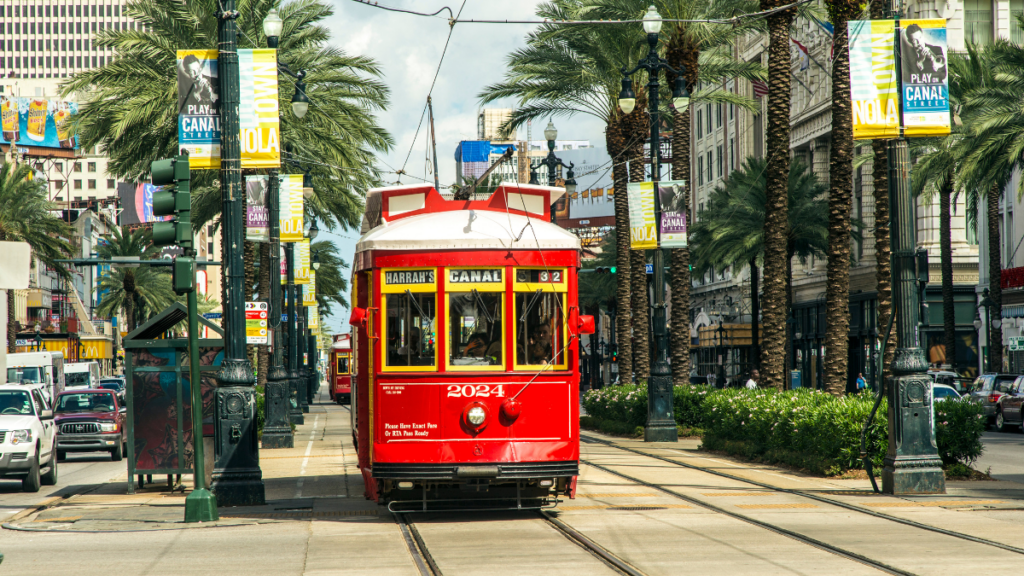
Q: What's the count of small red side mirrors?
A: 2